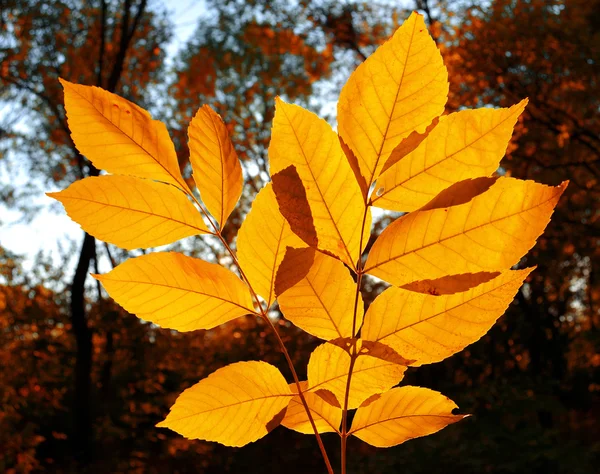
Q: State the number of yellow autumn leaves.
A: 15